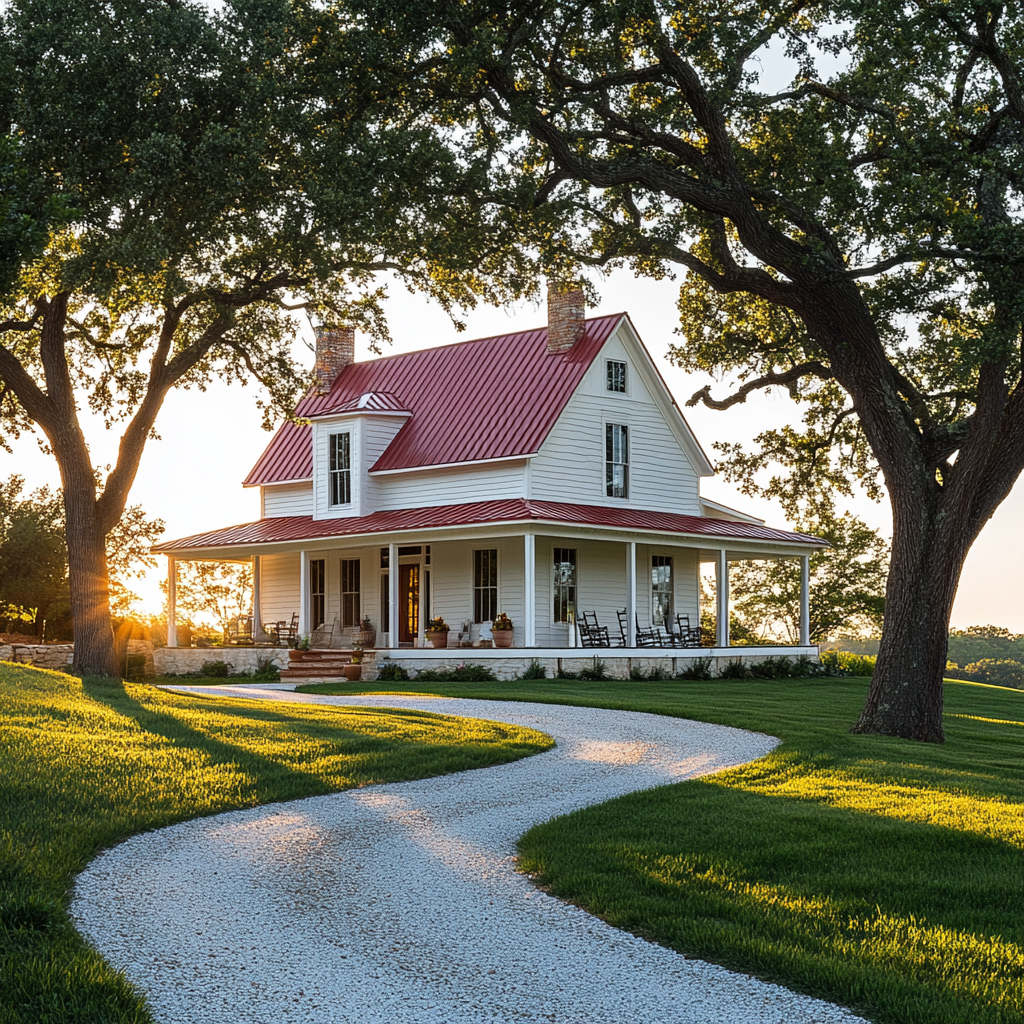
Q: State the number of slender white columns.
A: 8